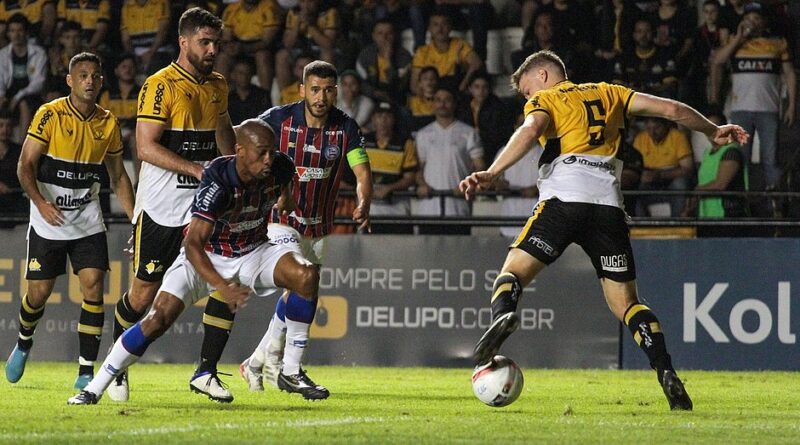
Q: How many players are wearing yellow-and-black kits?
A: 3